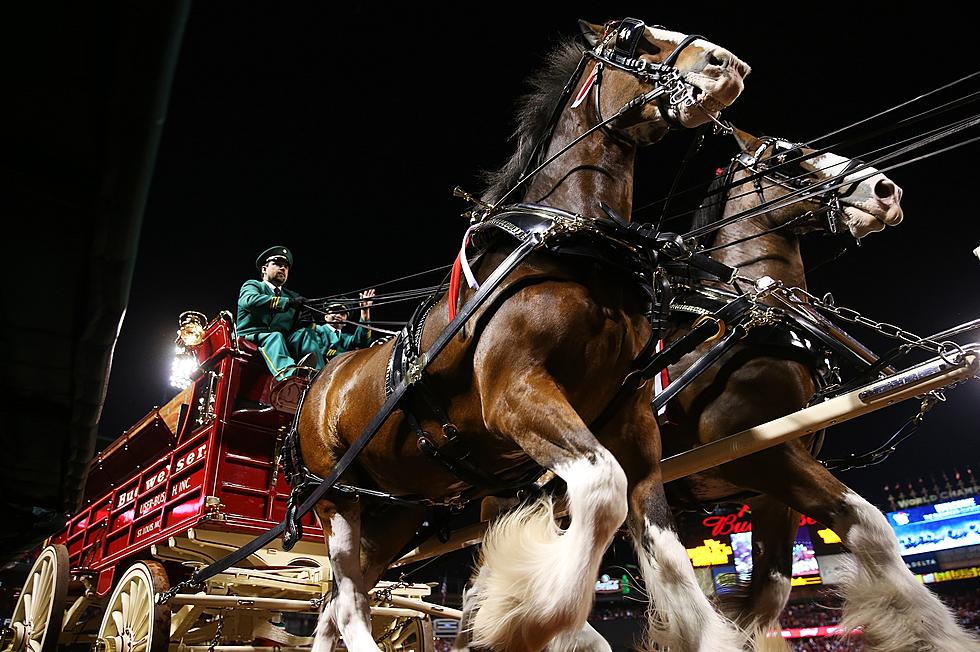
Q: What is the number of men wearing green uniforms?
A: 2